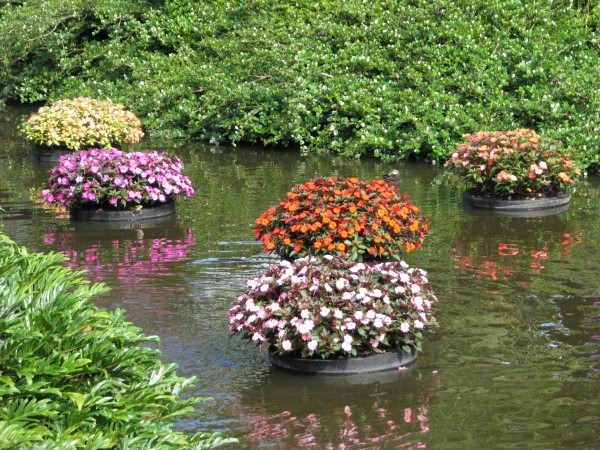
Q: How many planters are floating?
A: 5